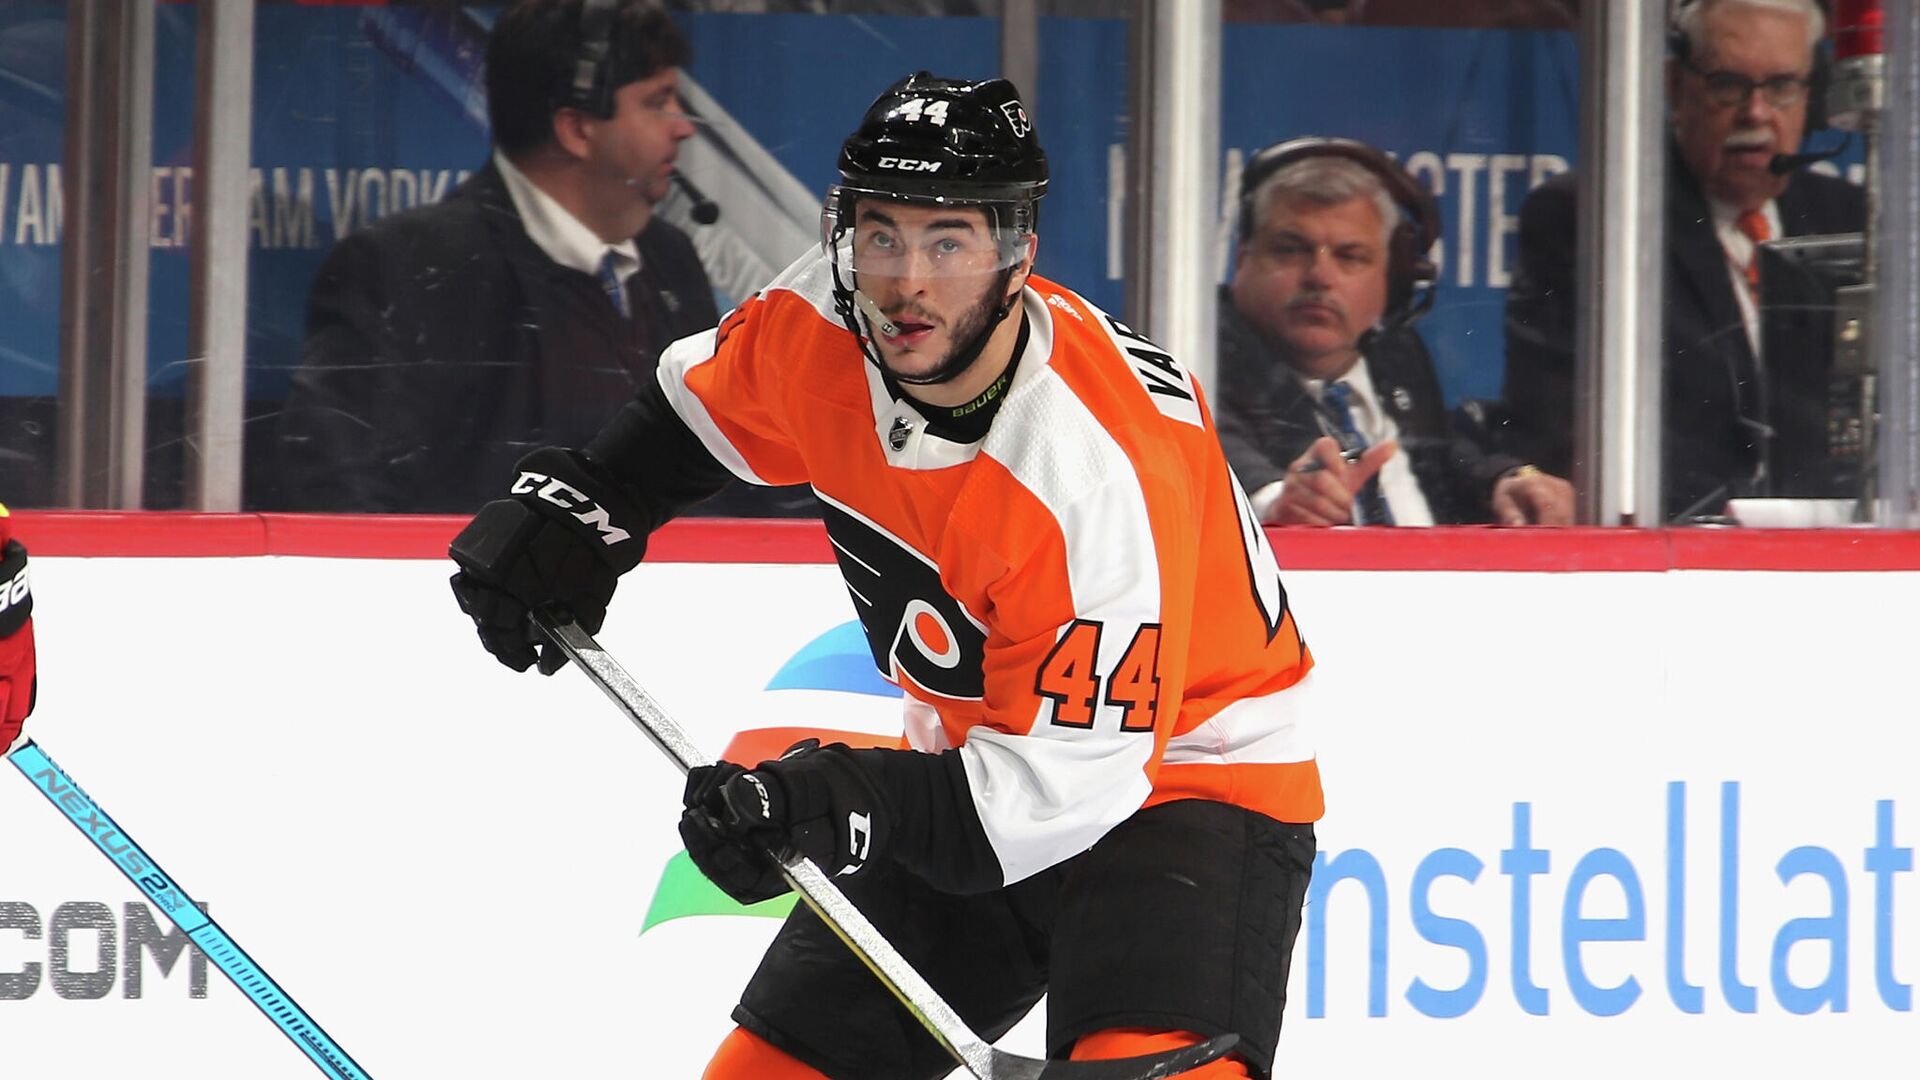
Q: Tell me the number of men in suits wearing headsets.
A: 3